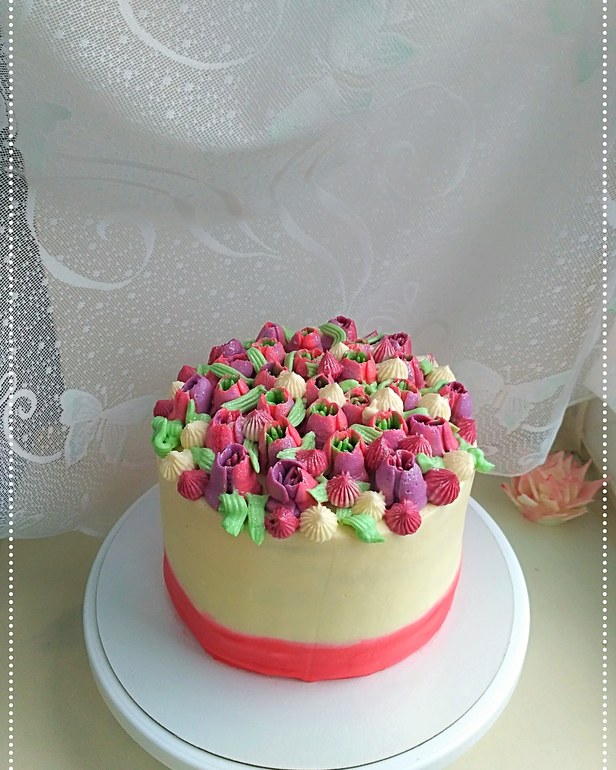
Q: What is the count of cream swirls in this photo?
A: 13